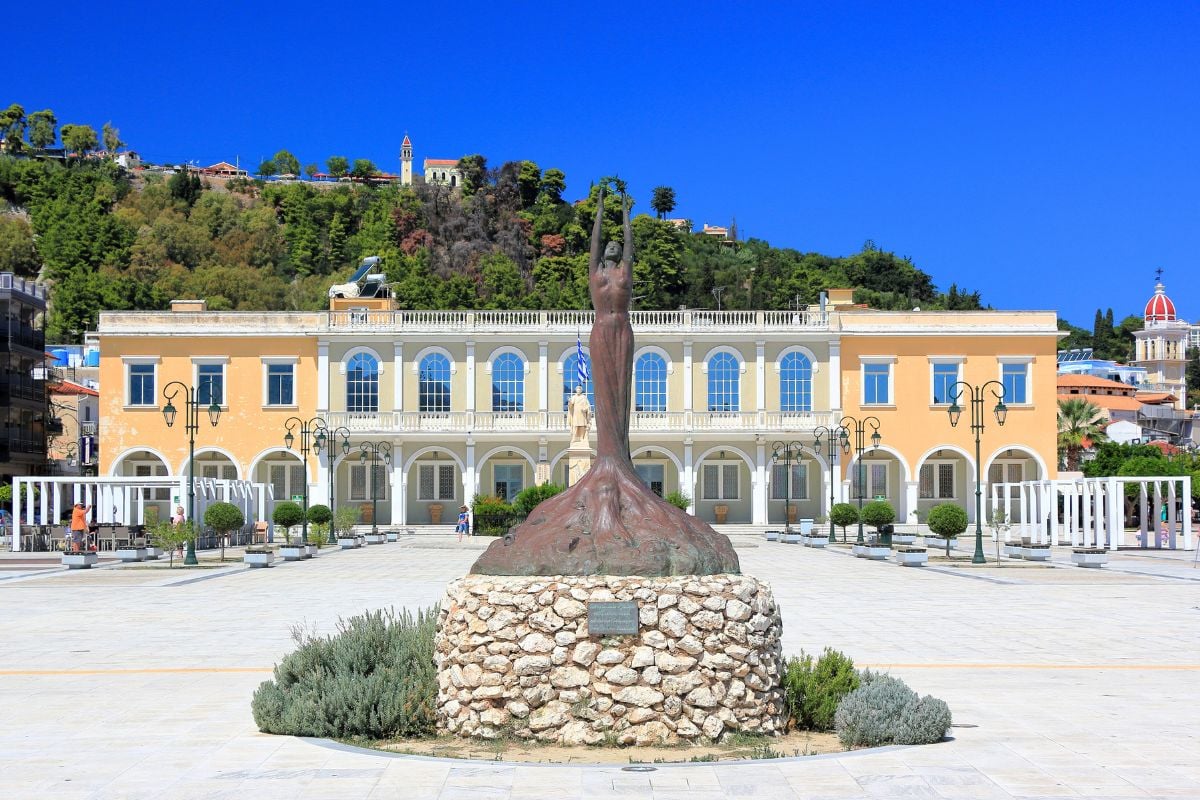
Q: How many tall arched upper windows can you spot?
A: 7